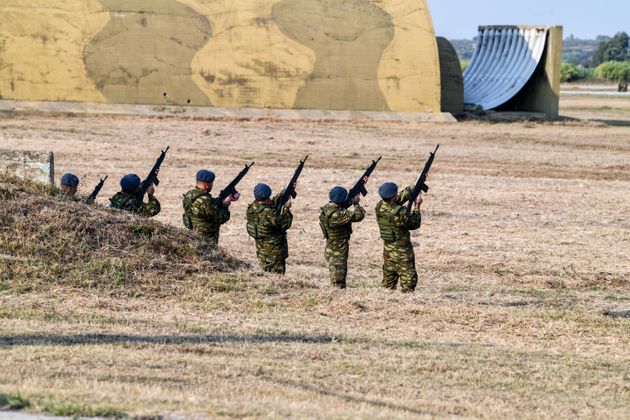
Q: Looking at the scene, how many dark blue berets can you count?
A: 6